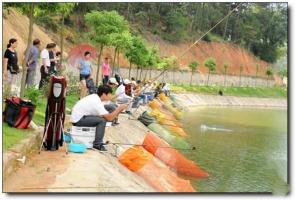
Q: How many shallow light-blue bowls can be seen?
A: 2